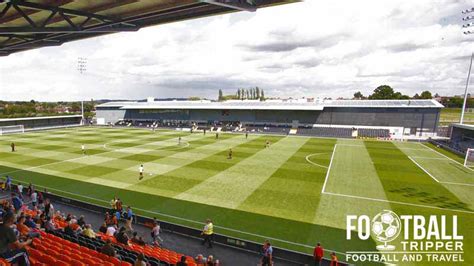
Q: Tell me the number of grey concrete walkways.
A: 1